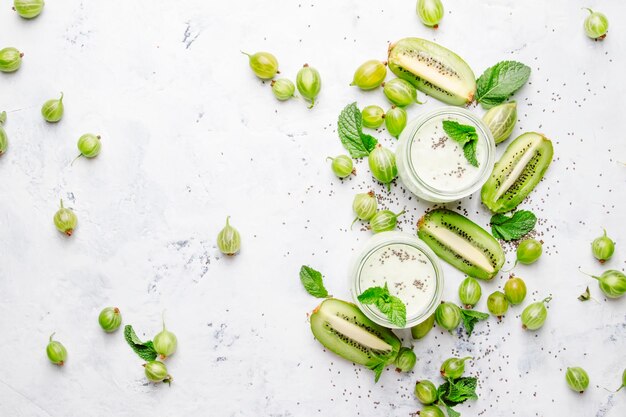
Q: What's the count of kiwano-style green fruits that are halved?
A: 4